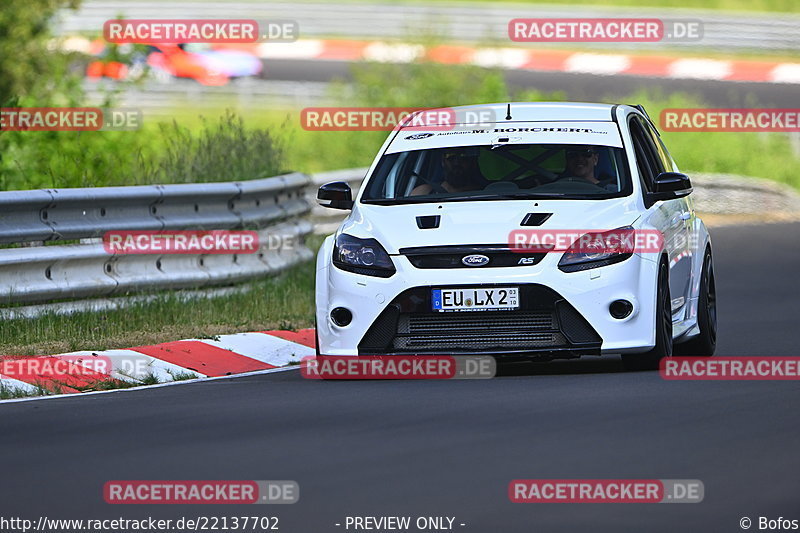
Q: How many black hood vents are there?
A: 2